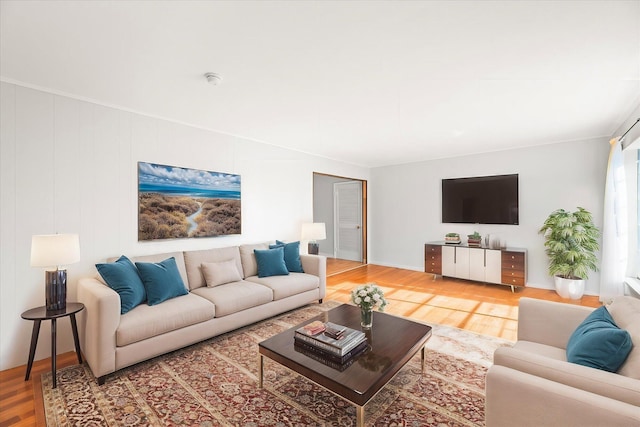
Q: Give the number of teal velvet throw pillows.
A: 5